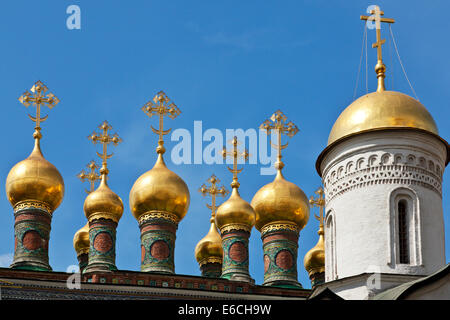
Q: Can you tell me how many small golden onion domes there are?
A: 8